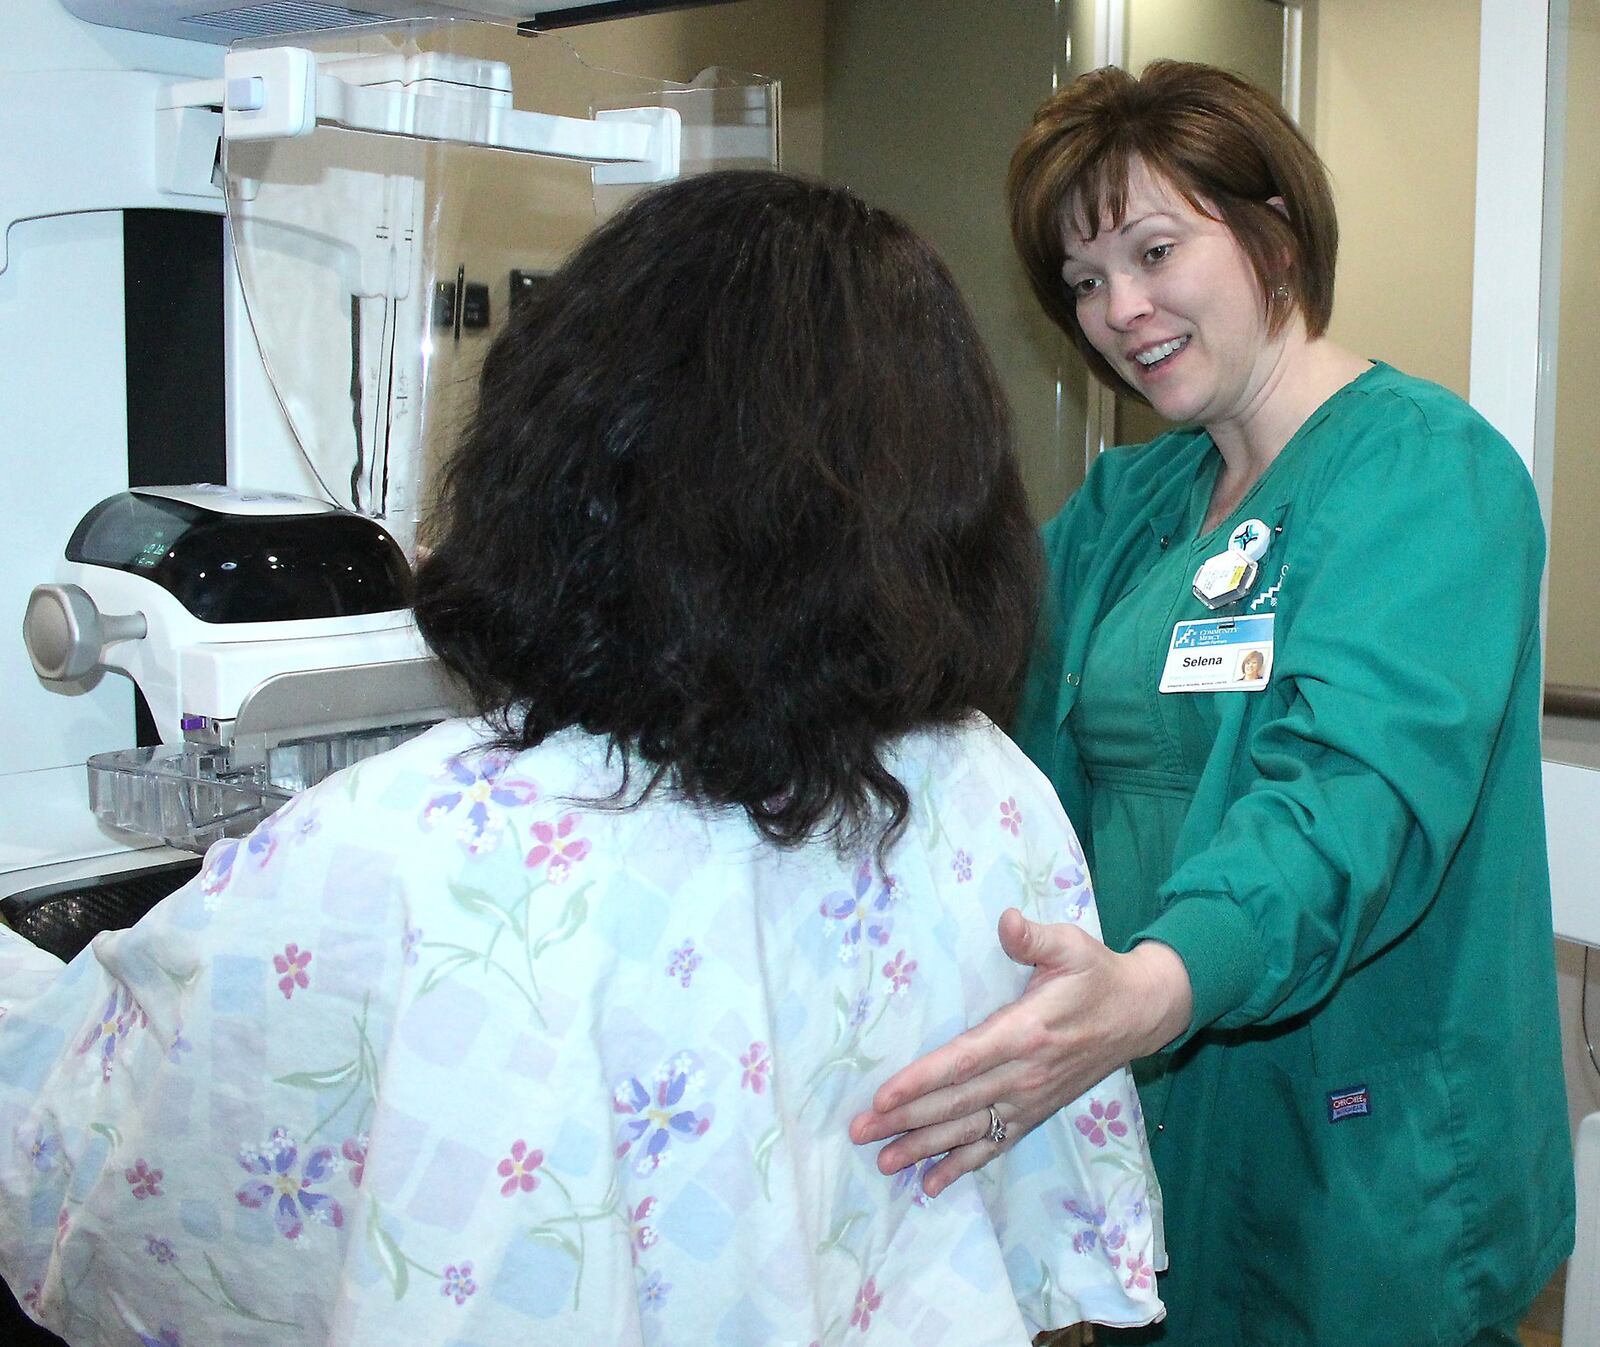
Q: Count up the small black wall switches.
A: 2